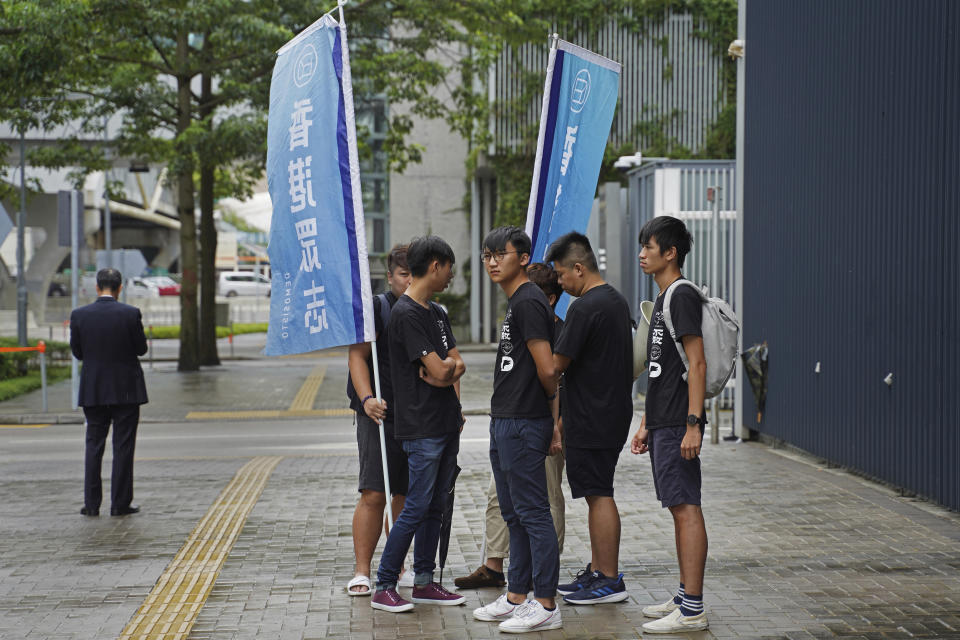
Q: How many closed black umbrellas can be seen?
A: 2